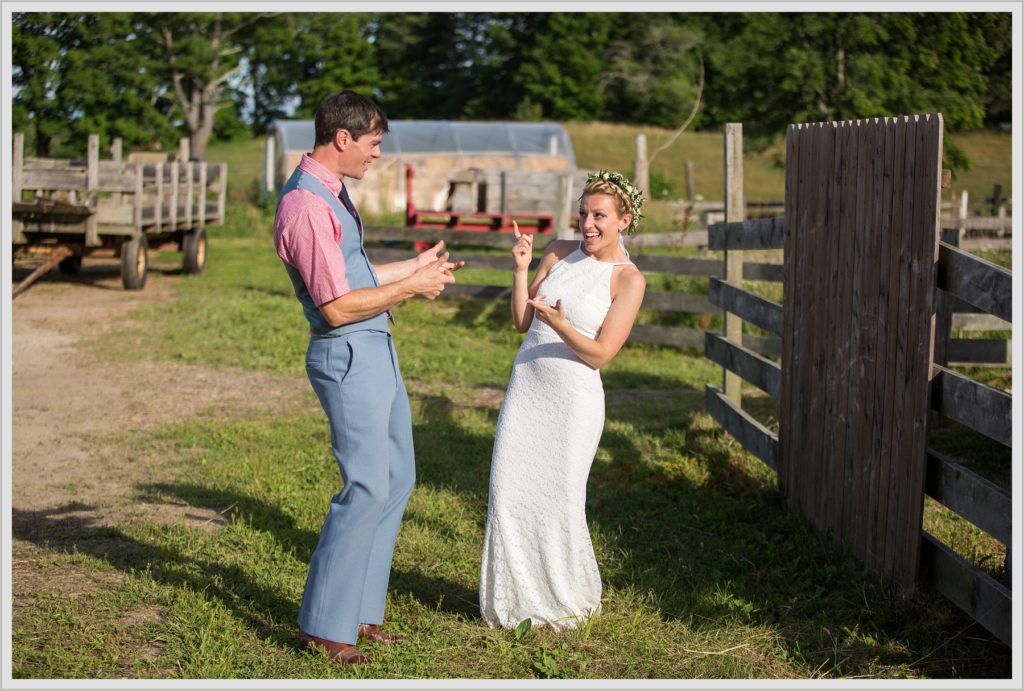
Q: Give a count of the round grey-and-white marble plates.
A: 0